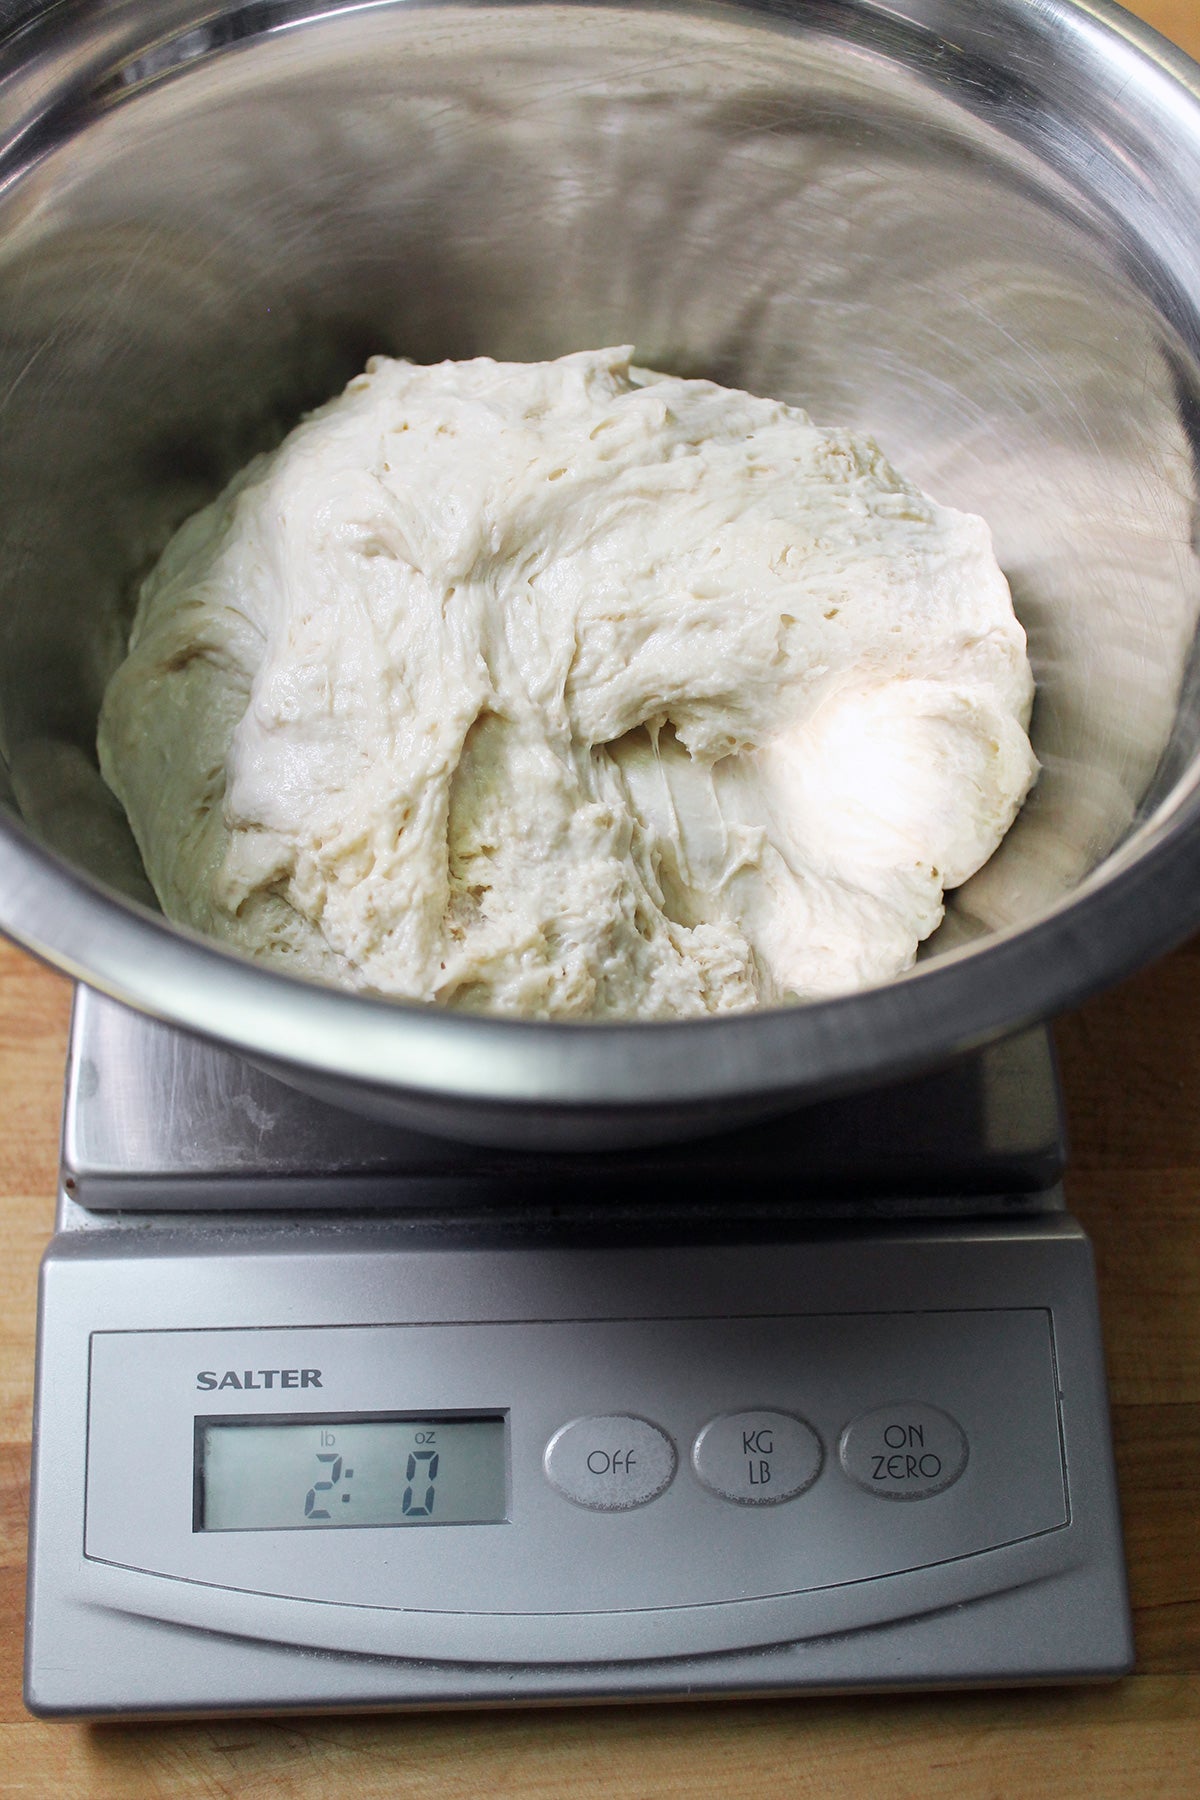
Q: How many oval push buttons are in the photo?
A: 3